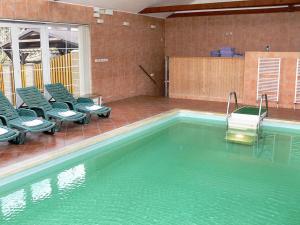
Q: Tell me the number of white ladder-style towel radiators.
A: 2